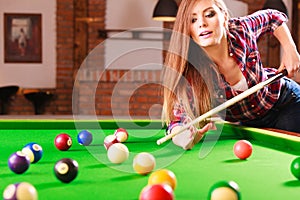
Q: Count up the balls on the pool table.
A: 15